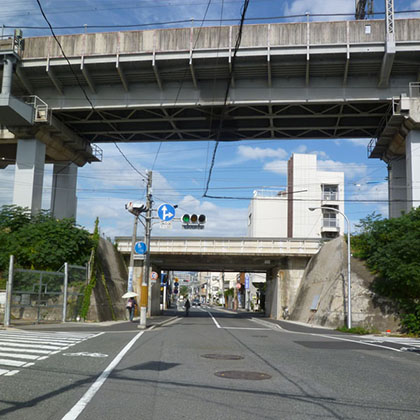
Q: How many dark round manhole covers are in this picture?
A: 2